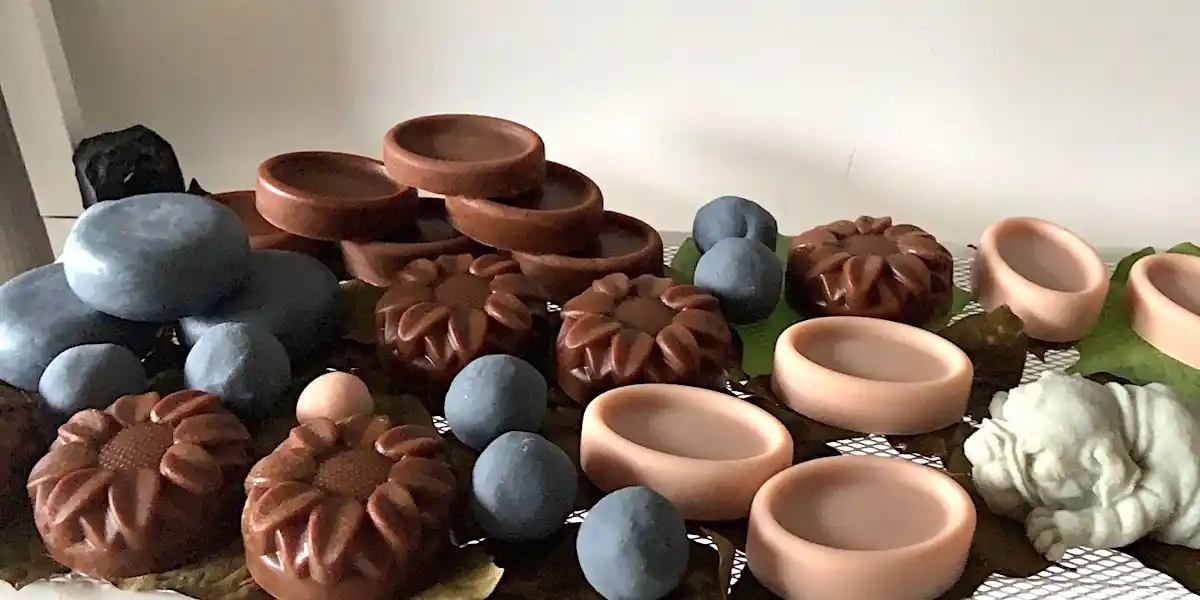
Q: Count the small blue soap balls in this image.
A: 7